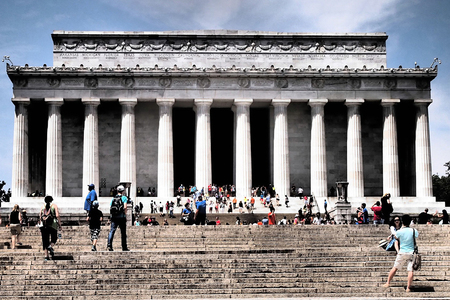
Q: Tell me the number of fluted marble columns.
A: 12